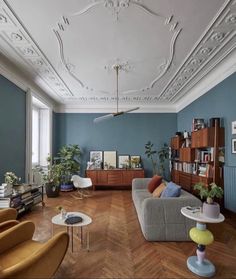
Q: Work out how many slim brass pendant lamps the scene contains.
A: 1